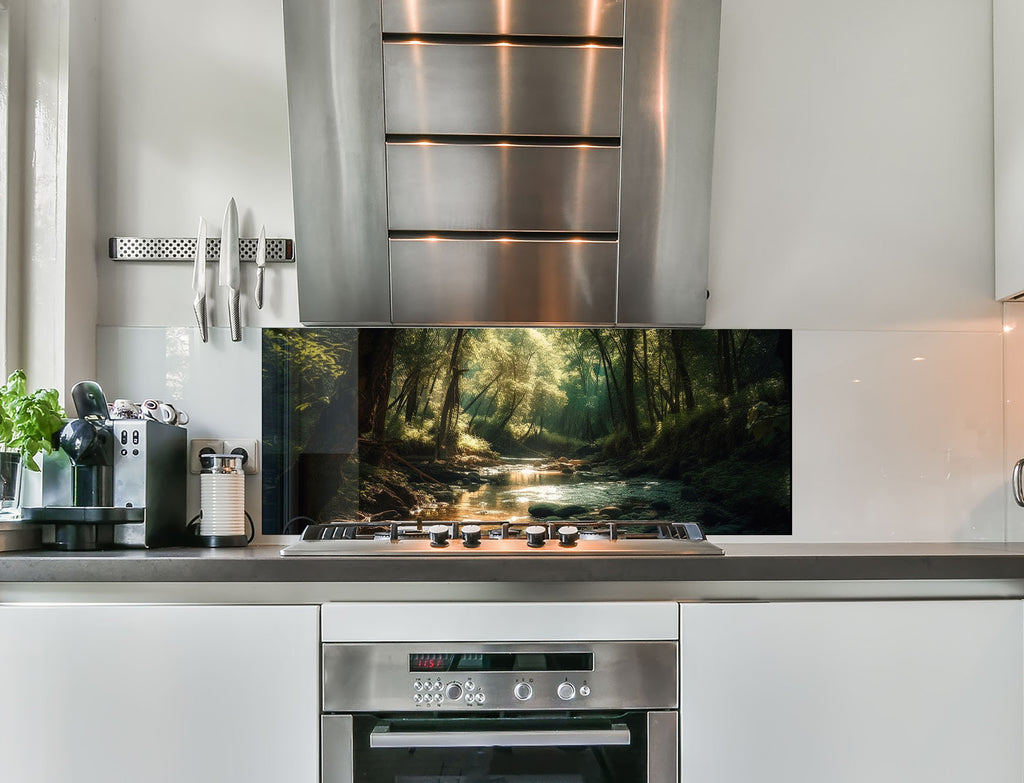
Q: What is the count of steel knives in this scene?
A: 3